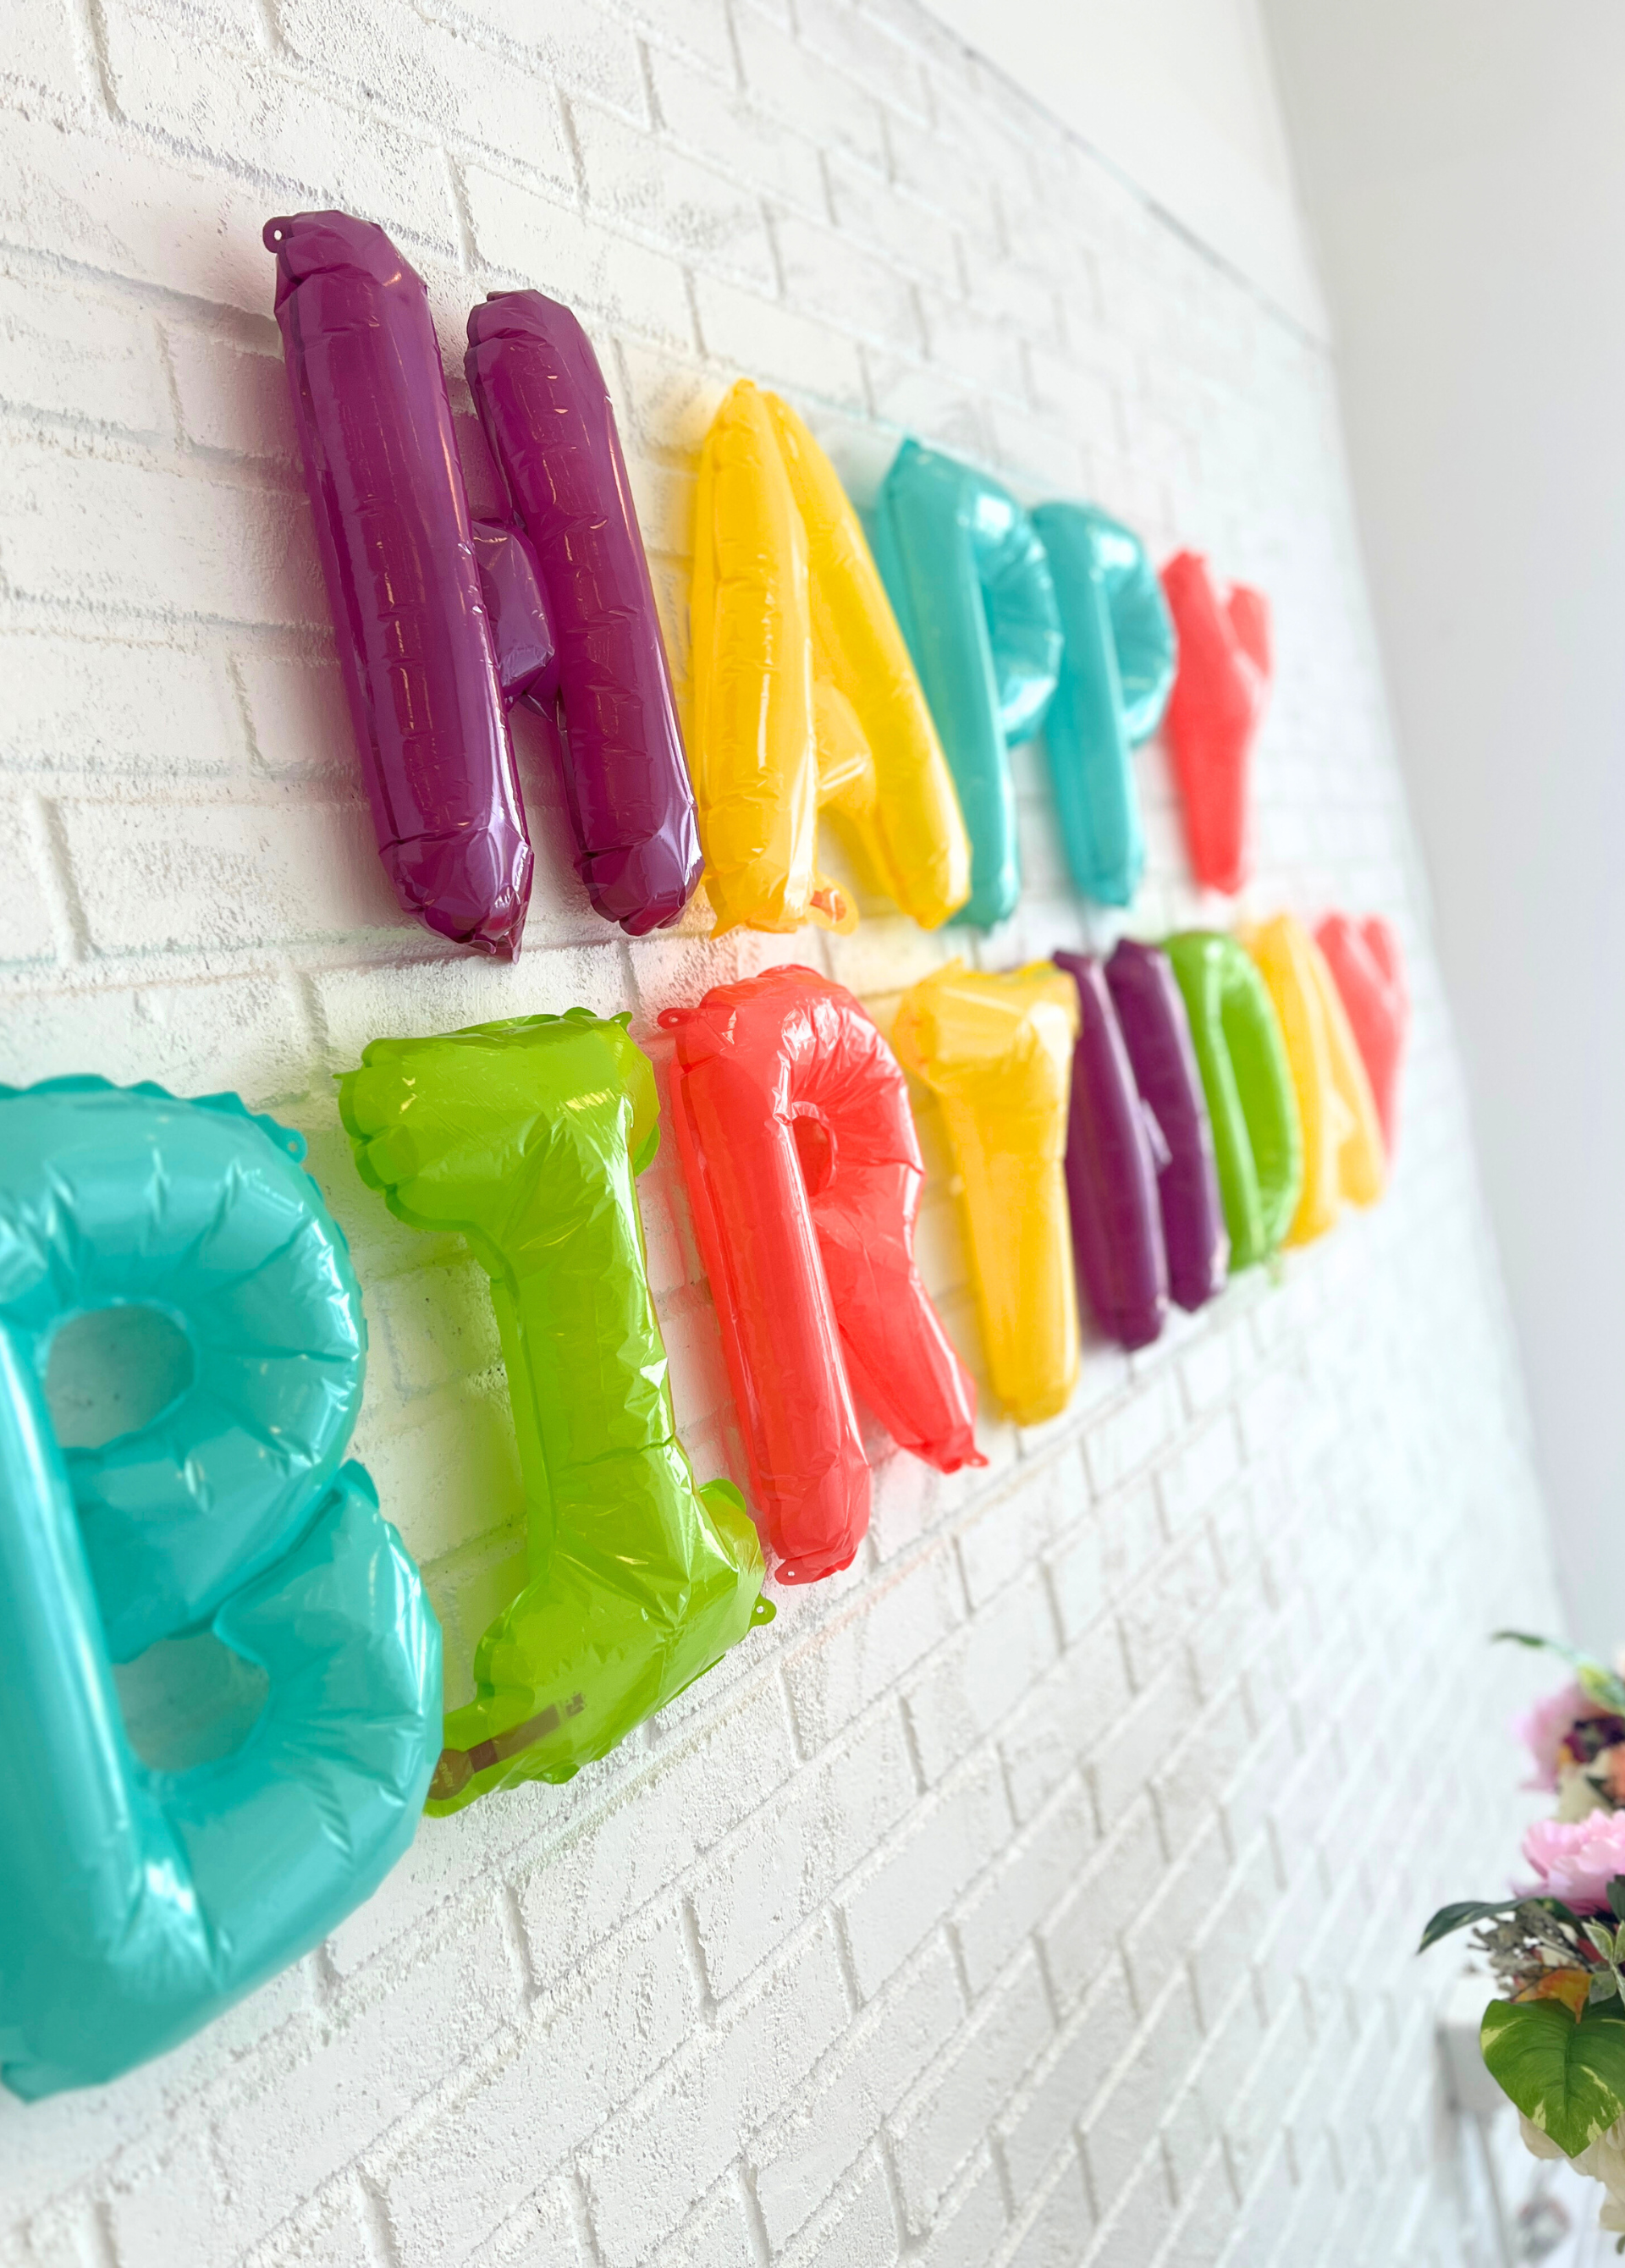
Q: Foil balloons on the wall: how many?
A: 13